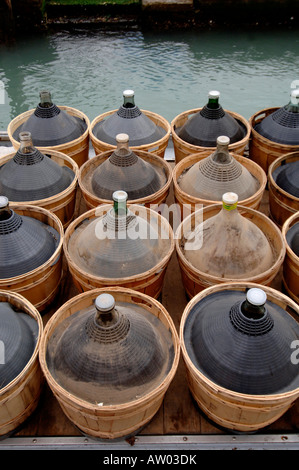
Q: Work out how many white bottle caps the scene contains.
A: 10